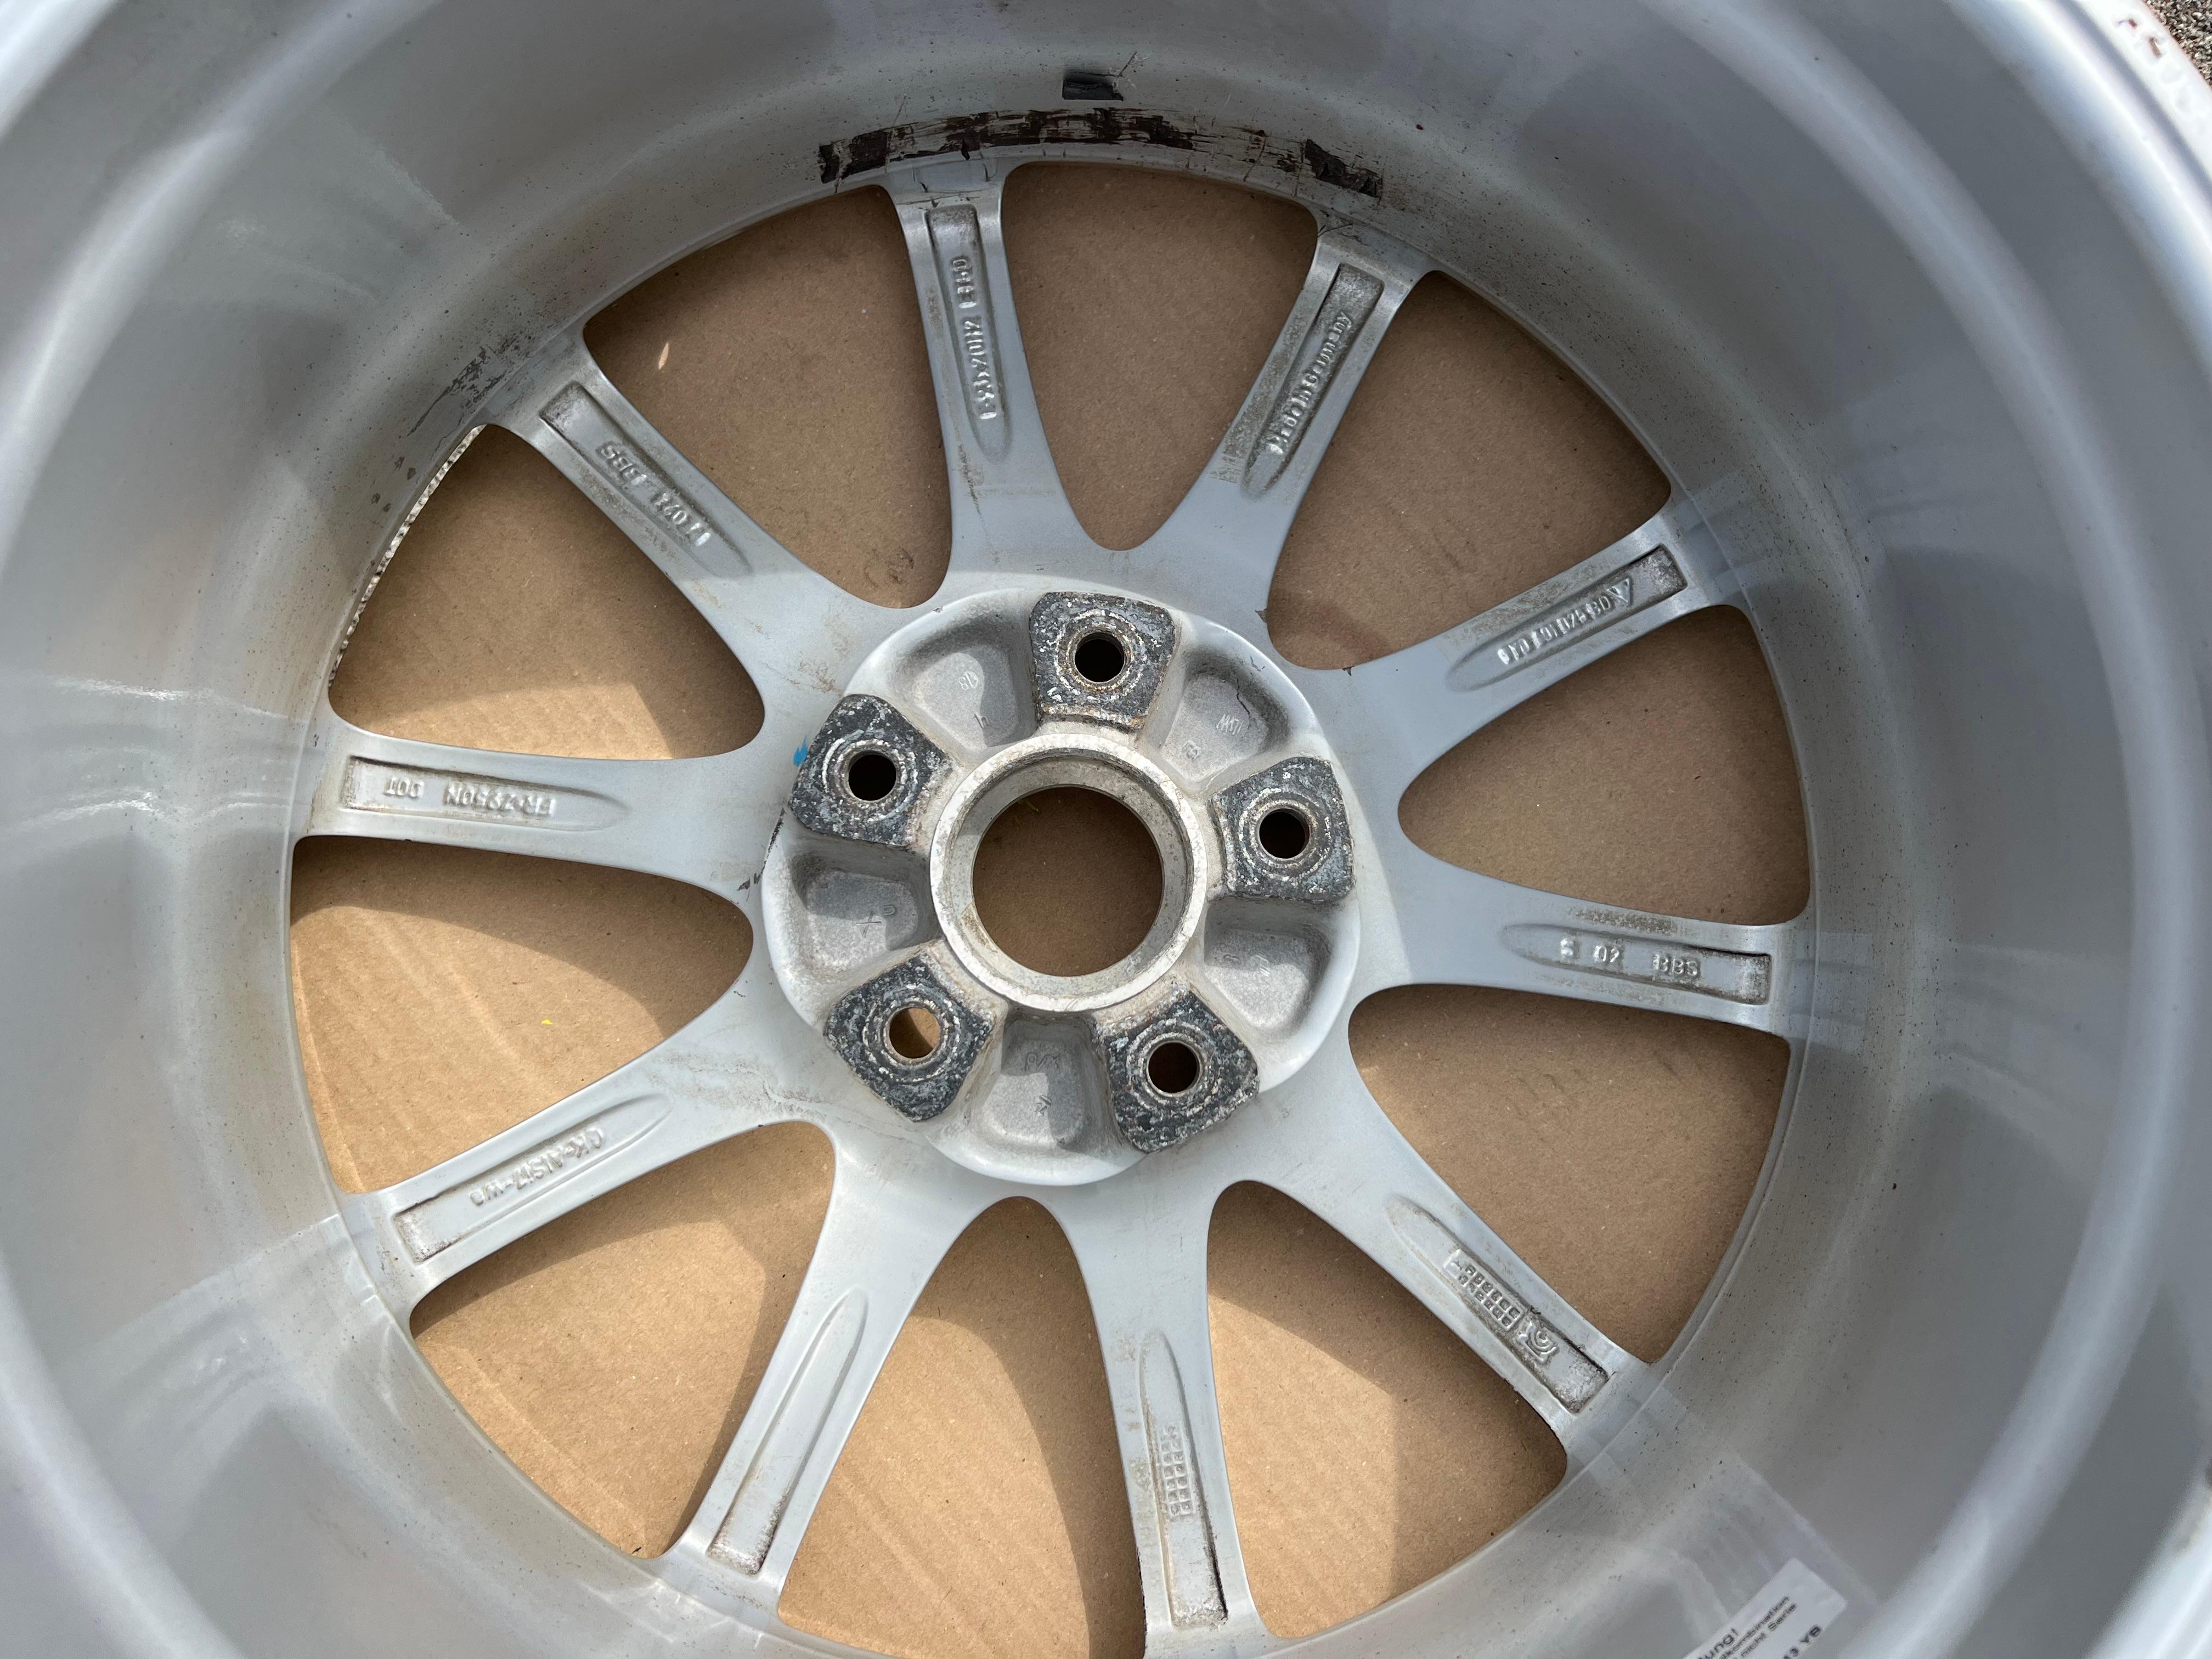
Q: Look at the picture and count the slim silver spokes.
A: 10